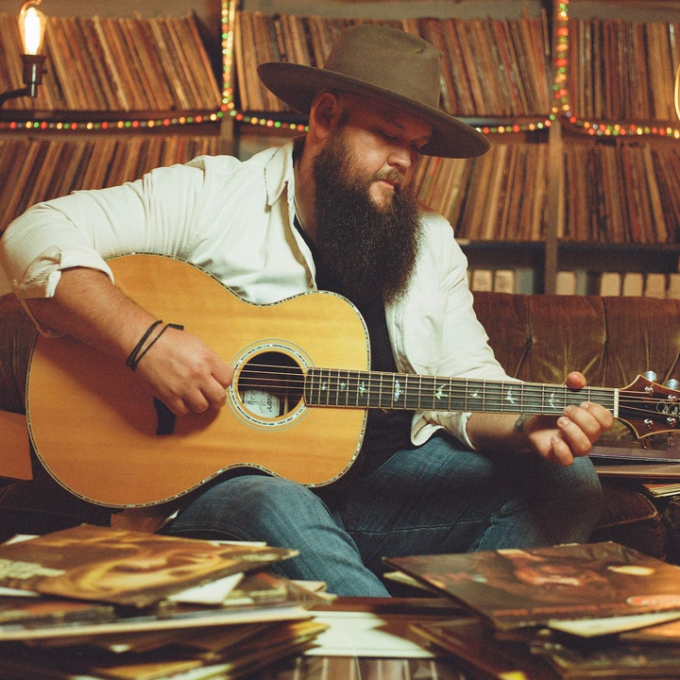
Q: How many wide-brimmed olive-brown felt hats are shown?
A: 1